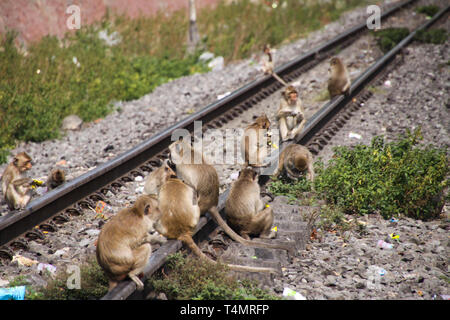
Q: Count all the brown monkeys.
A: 12